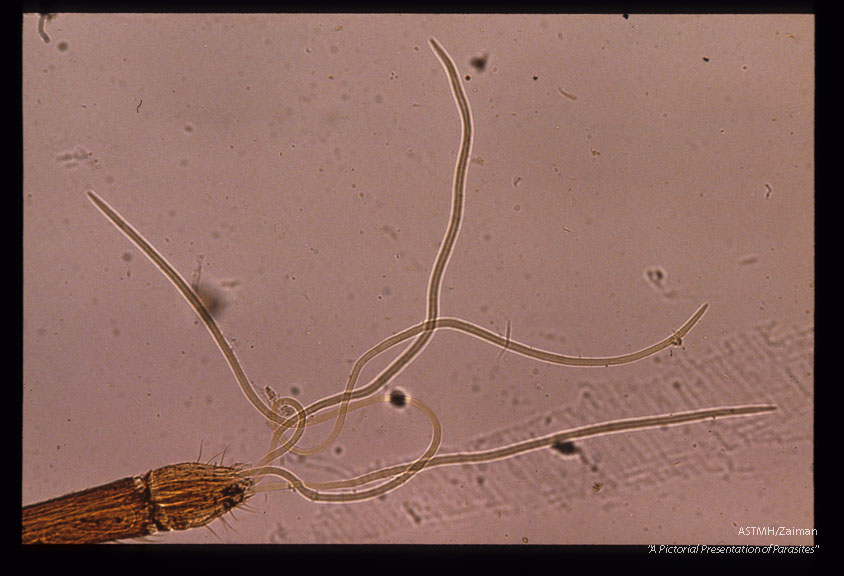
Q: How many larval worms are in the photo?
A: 4